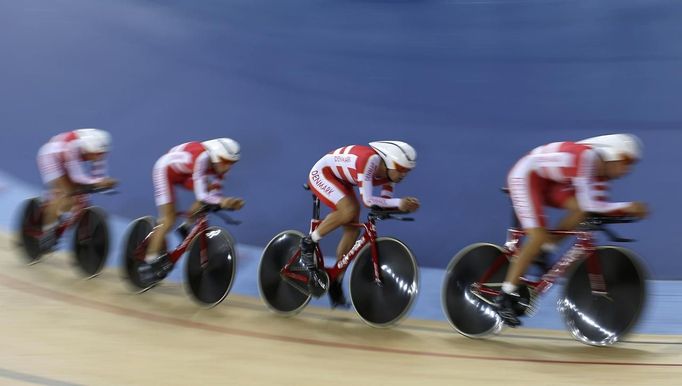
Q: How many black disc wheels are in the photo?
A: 8